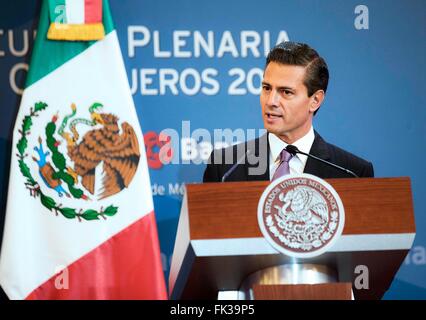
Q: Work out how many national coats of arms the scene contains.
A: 2